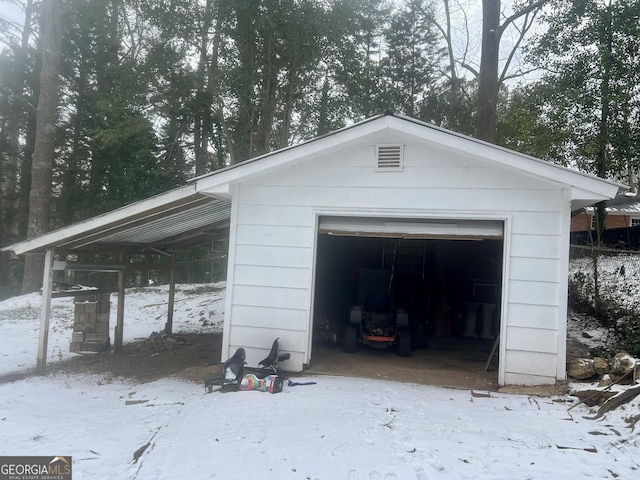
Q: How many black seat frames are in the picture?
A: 2